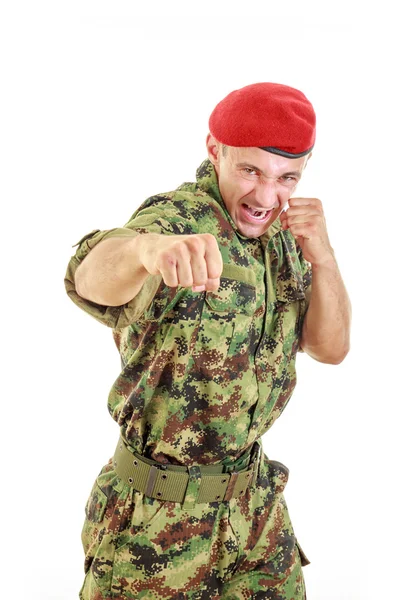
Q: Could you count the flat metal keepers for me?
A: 2